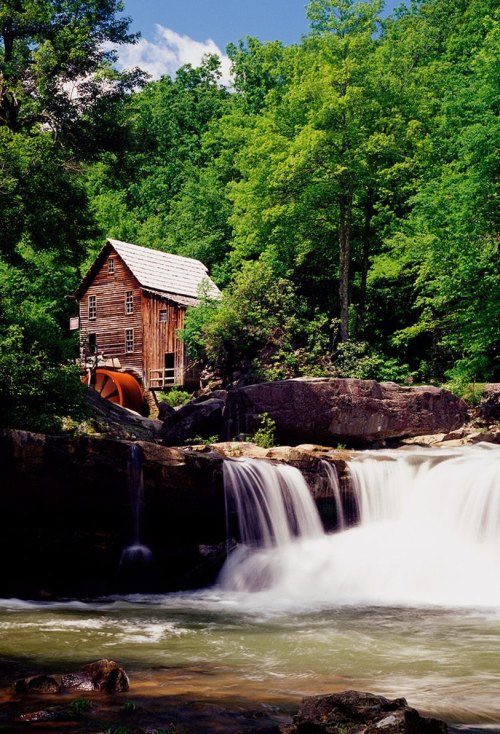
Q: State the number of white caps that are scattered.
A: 0